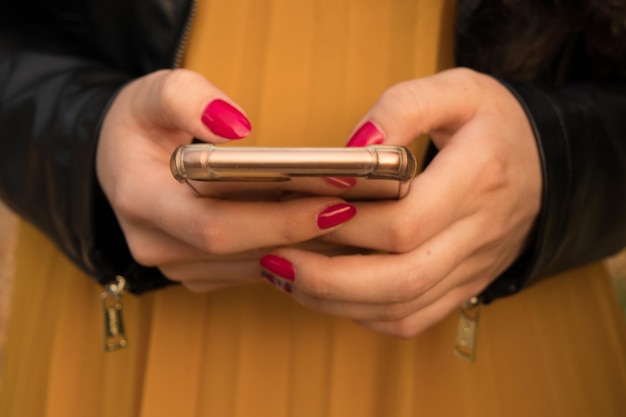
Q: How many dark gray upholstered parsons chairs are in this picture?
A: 0